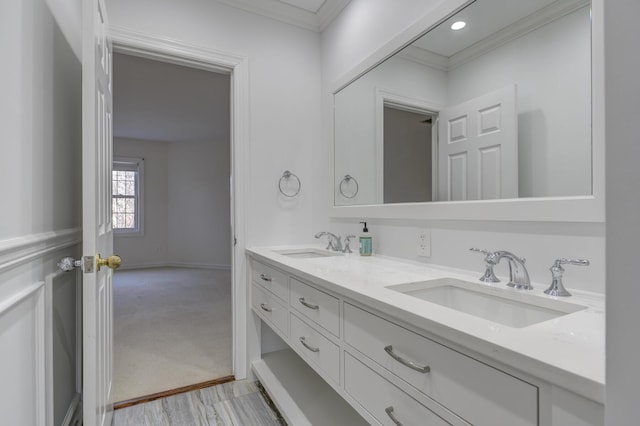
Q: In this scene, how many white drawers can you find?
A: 6